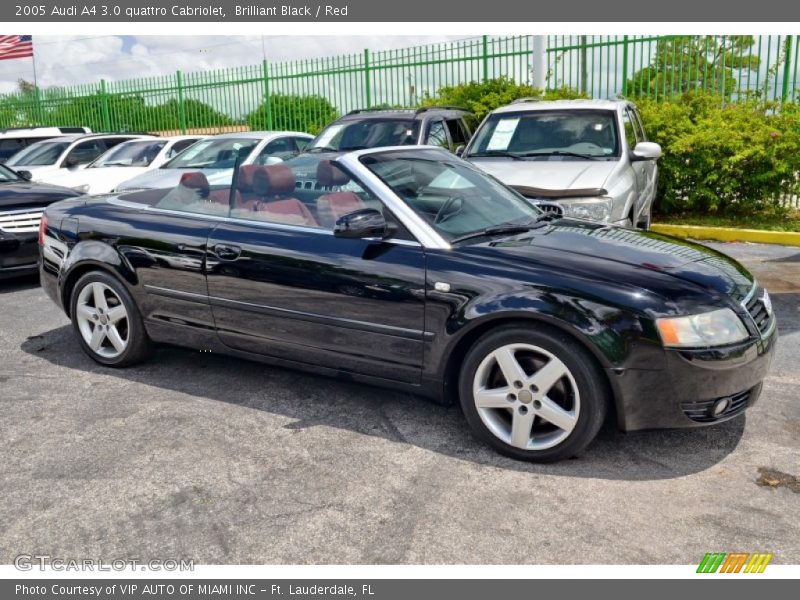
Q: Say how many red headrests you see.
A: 4